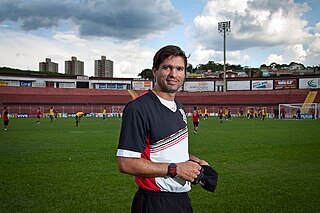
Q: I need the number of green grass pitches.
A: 1